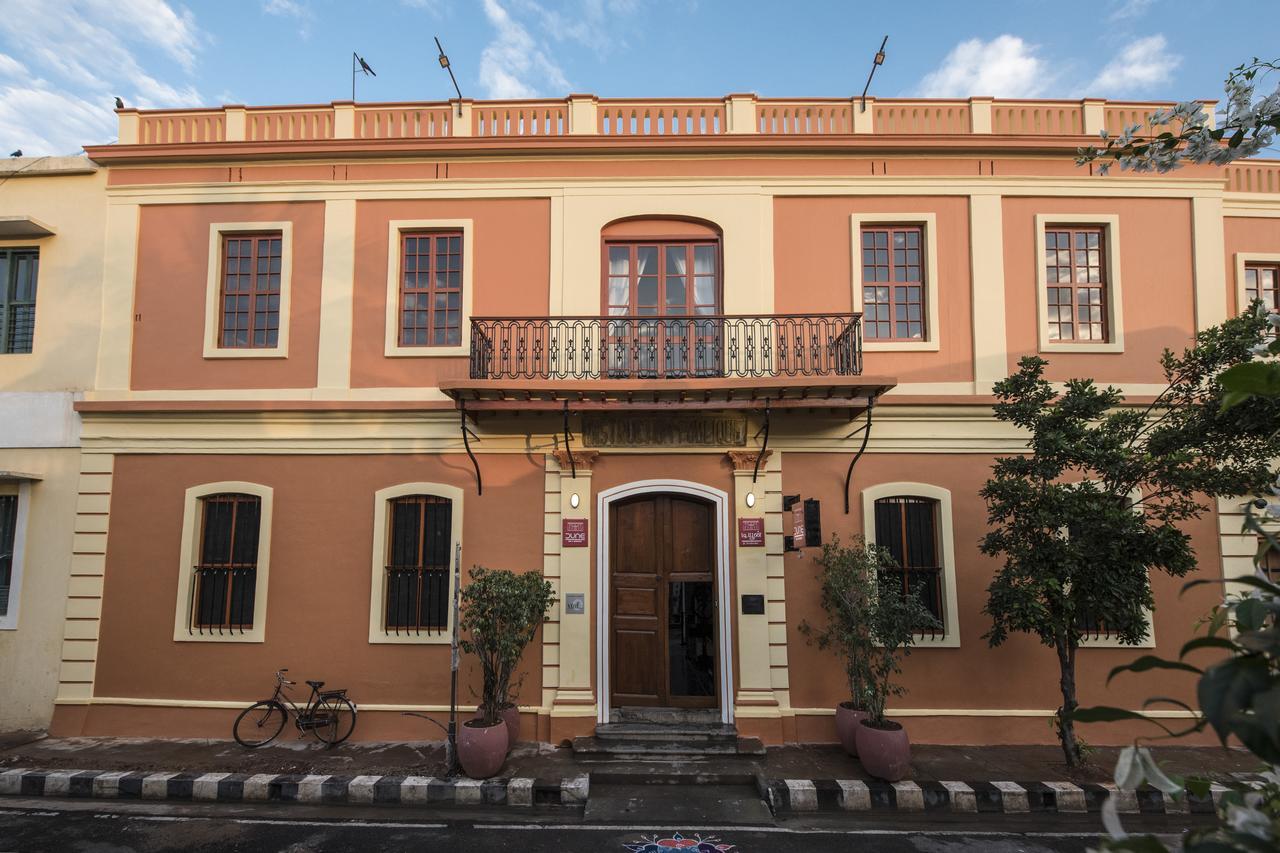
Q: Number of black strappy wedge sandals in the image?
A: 0